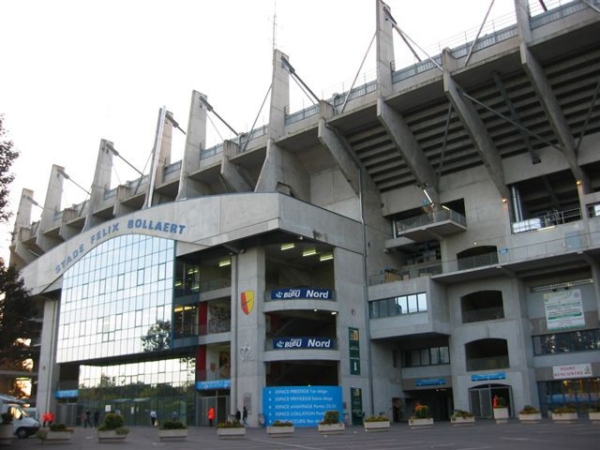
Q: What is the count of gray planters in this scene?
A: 14